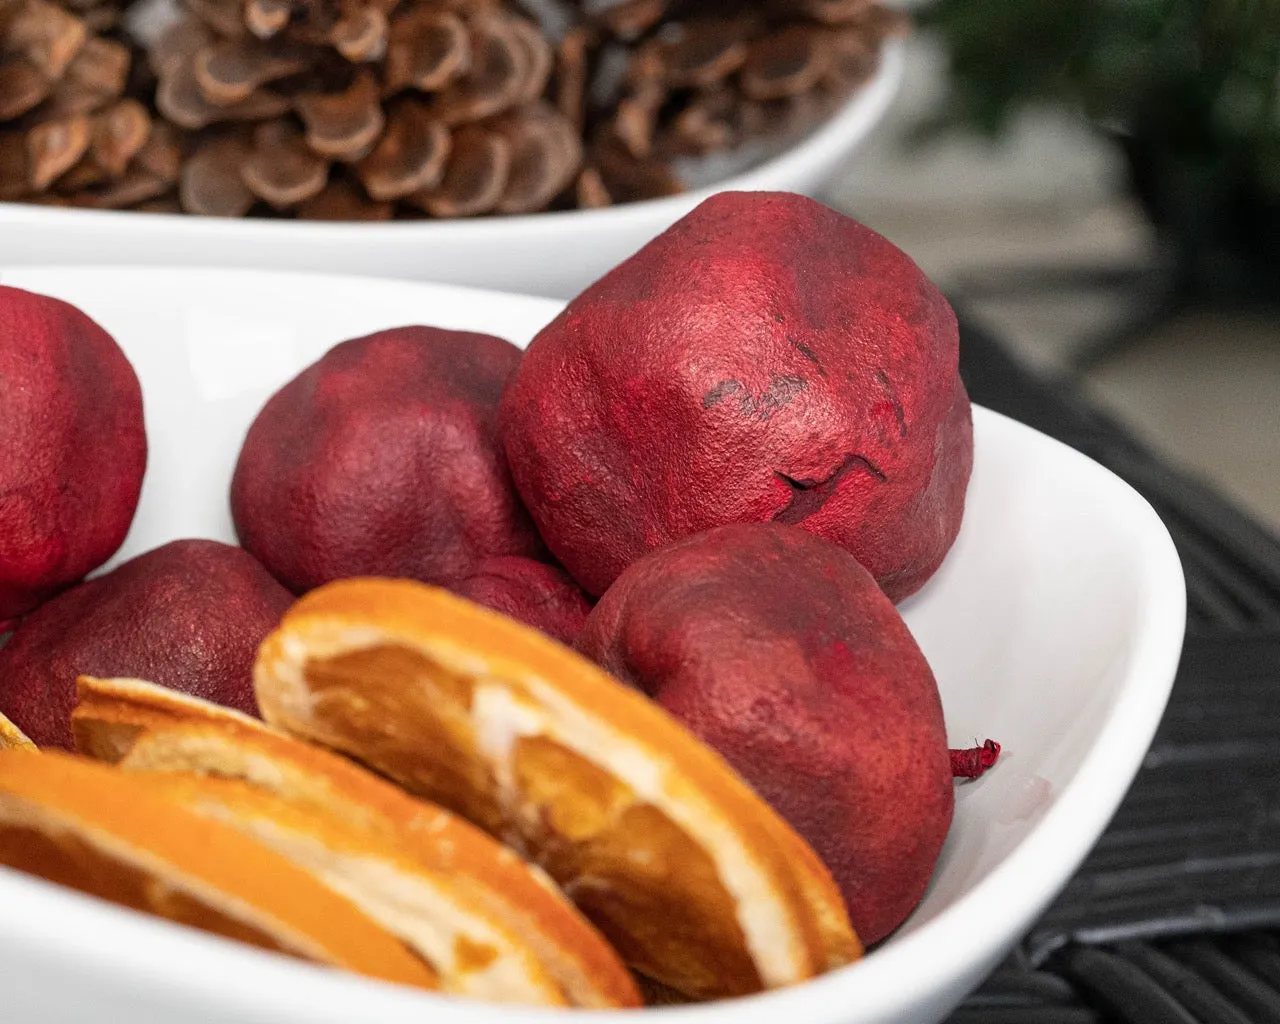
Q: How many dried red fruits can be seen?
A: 6